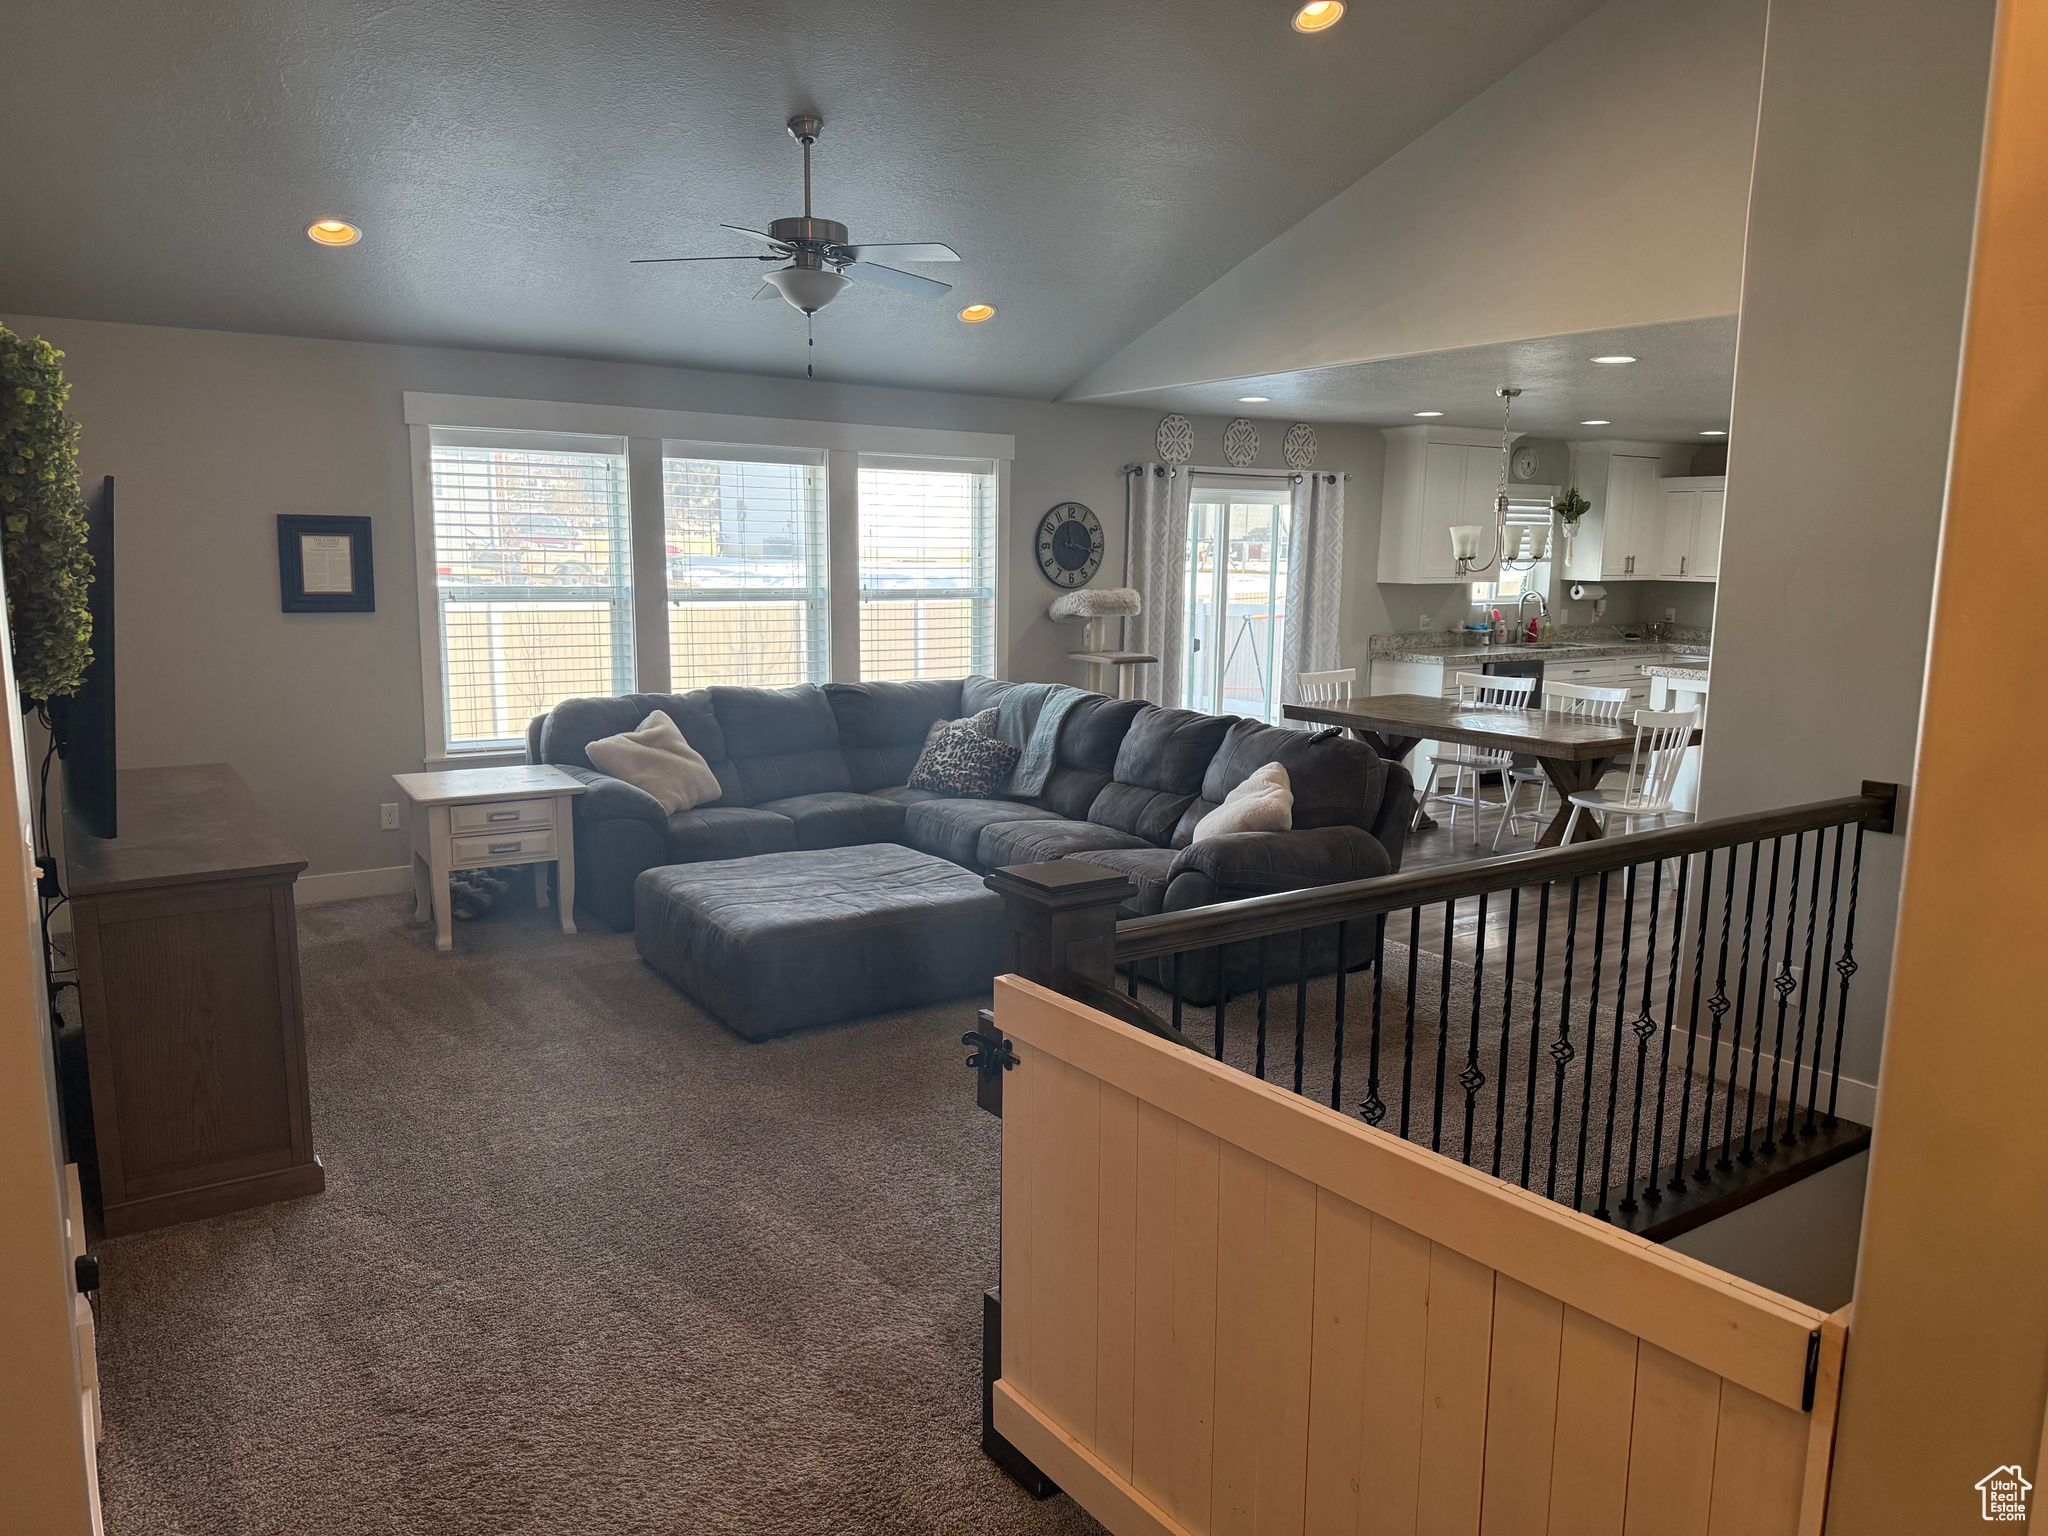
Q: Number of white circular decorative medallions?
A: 3